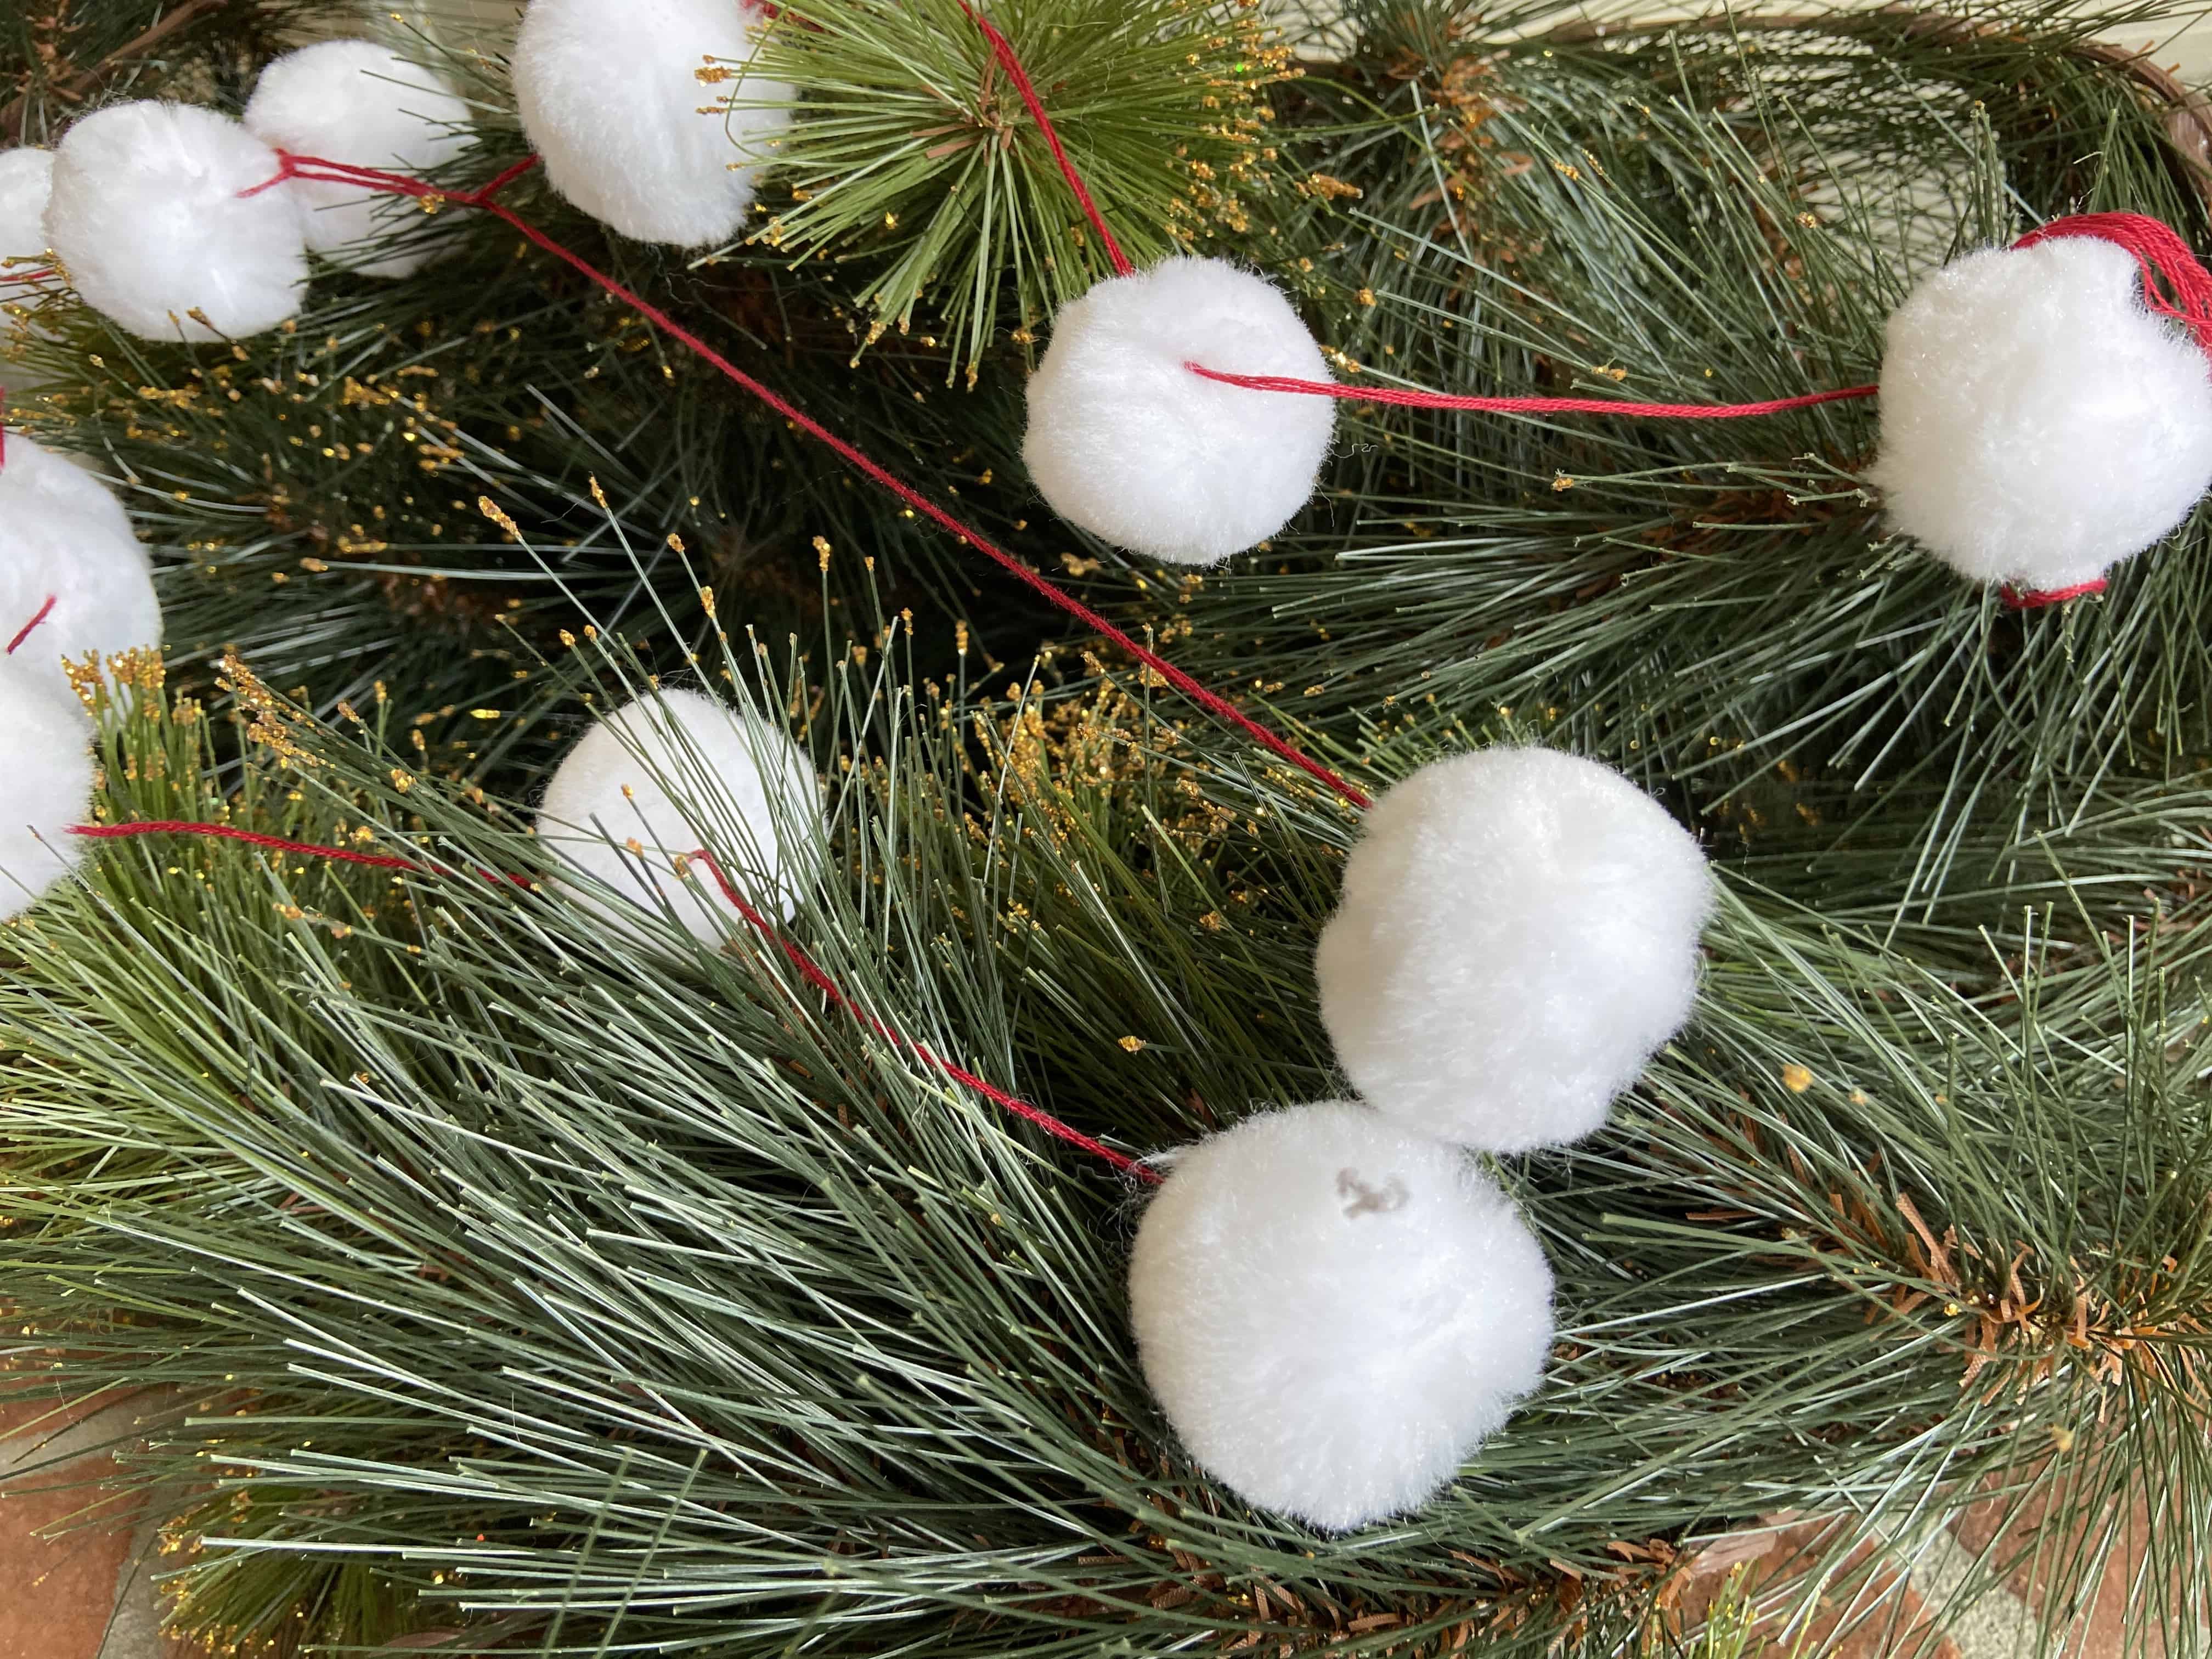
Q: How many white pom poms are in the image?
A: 11